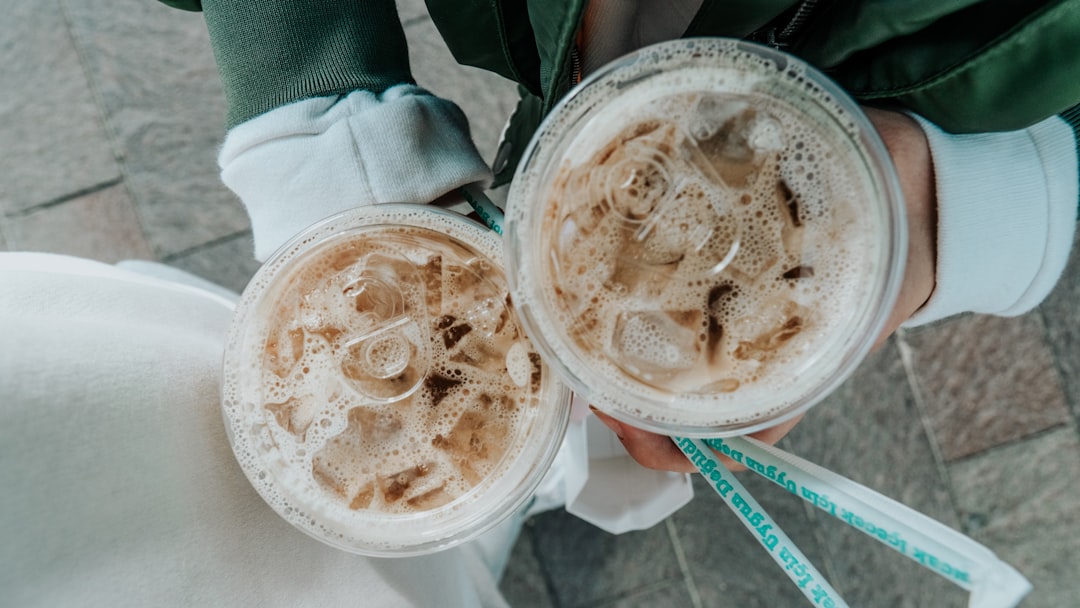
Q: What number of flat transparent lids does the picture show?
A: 2